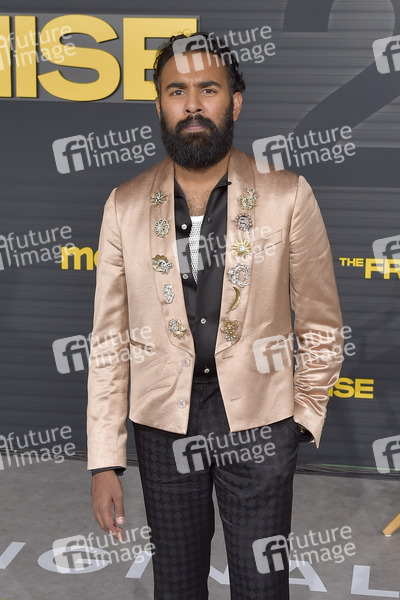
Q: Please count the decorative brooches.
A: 11